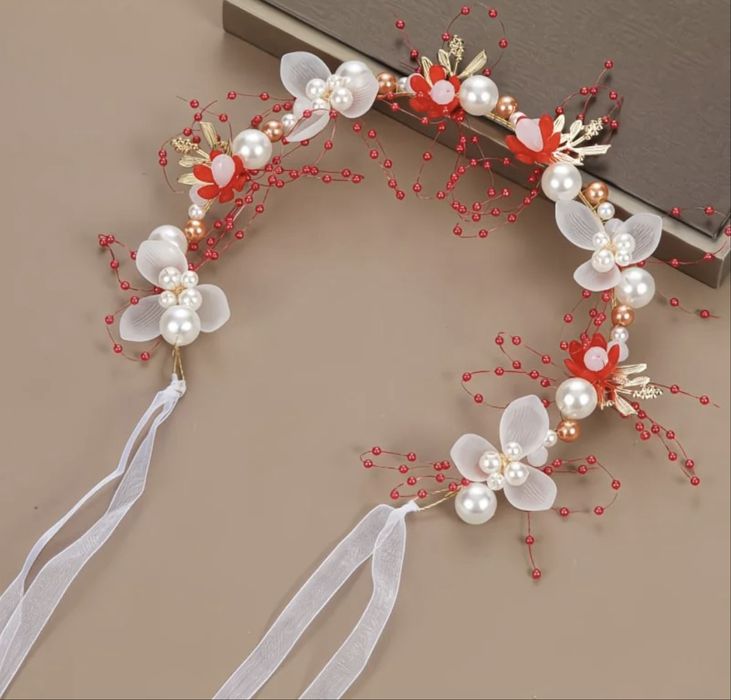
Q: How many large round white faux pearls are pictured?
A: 9